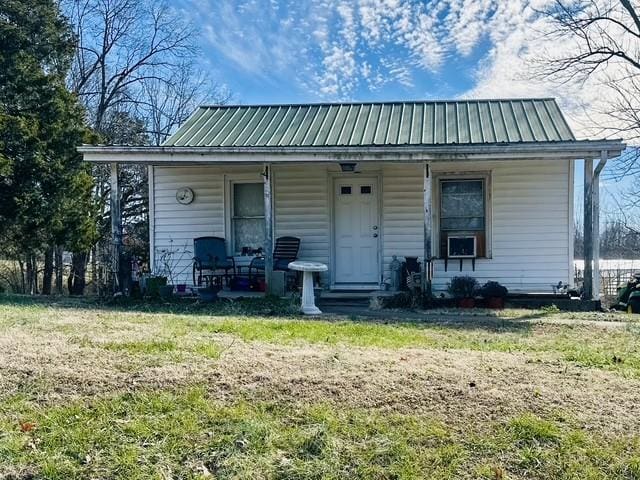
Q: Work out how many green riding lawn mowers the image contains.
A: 1